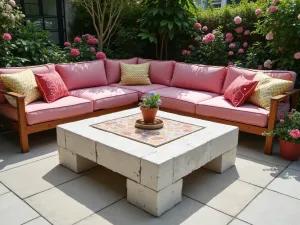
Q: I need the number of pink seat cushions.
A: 5